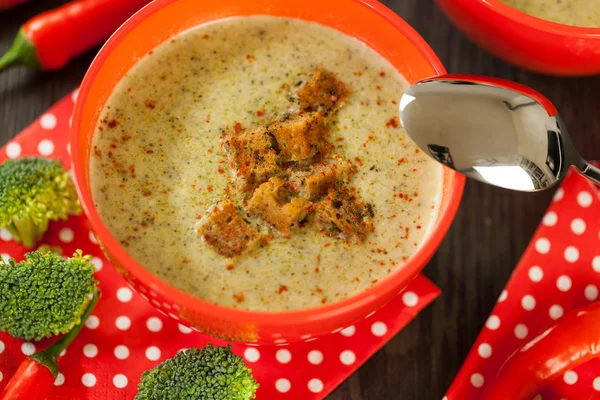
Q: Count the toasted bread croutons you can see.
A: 7